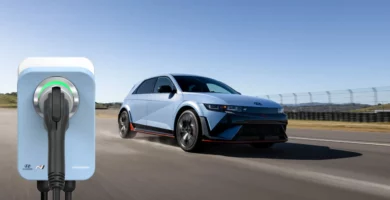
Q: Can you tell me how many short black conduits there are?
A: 2